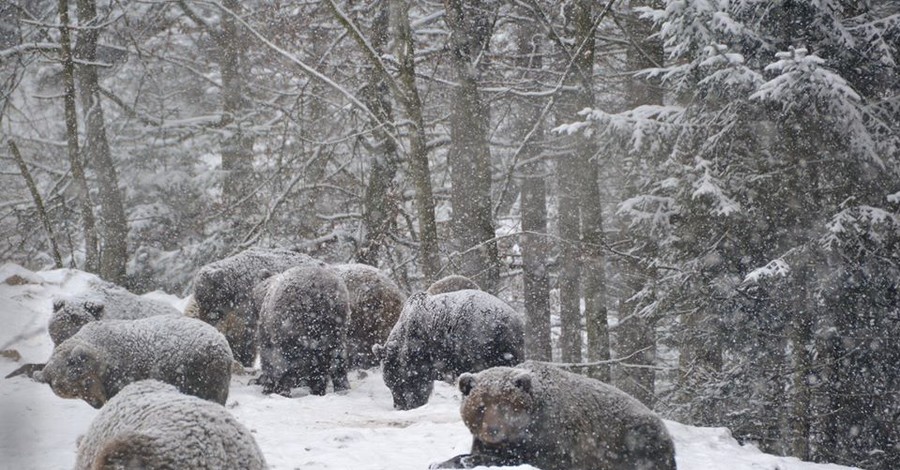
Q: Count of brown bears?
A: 9